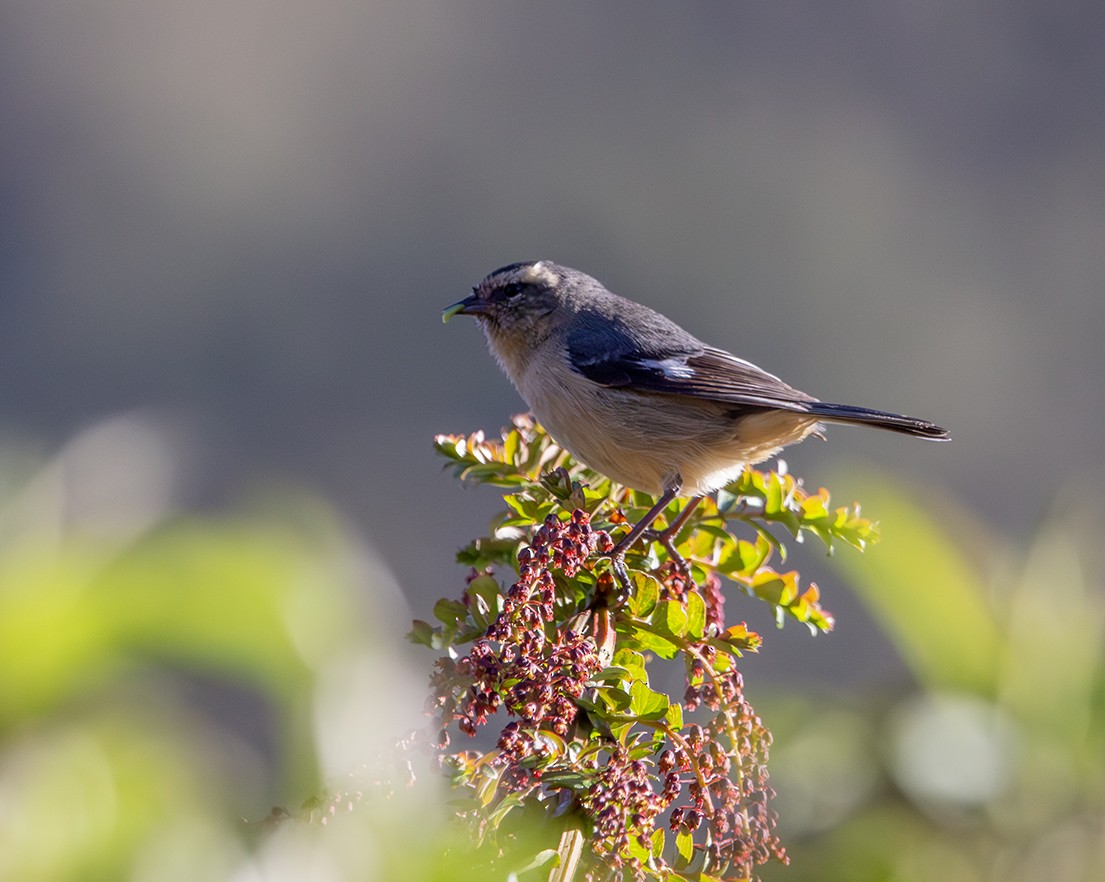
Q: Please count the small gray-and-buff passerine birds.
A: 1